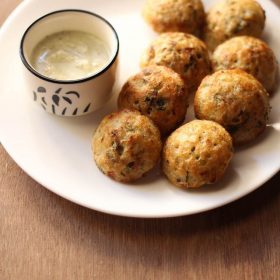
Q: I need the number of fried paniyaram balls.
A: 8